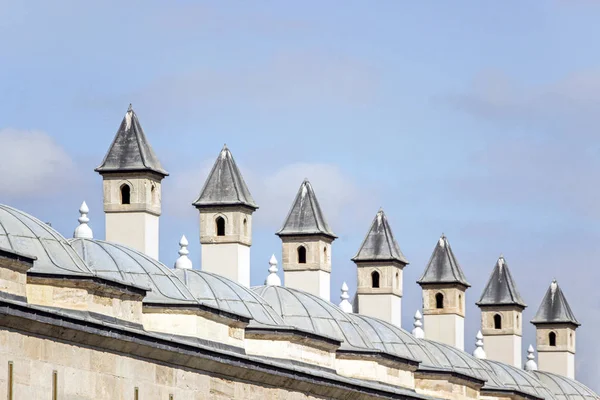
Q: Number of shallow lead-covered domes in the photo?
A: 8